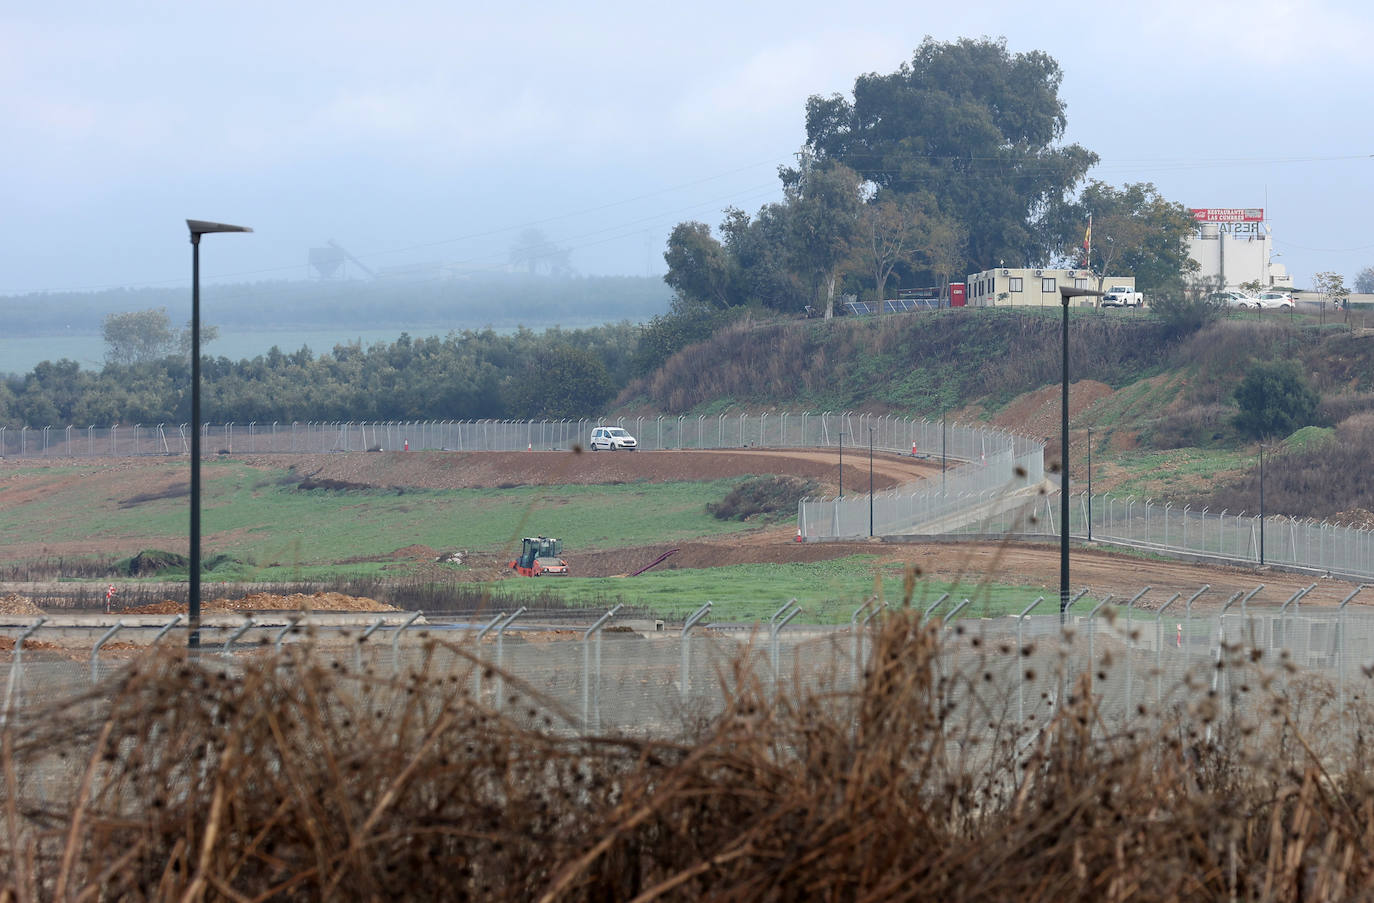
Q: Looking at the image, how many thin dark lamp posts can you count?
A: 7